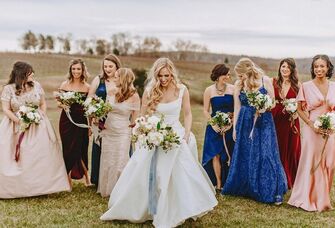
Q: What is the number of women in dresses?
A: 9